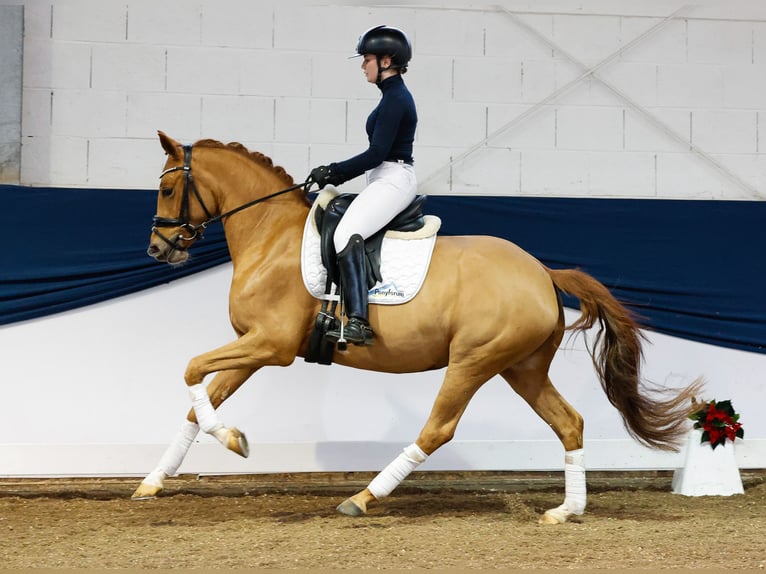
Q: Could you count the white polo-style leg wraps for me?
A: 4